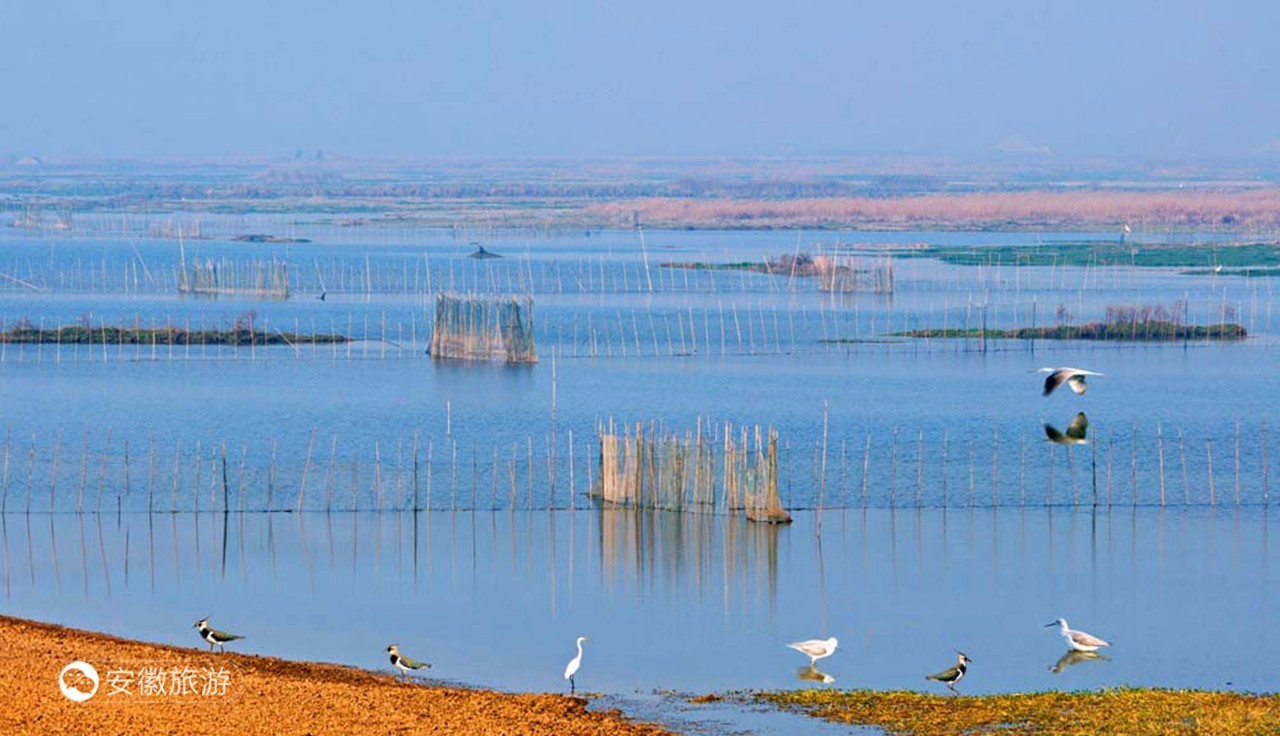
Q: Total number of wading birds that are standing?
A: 6